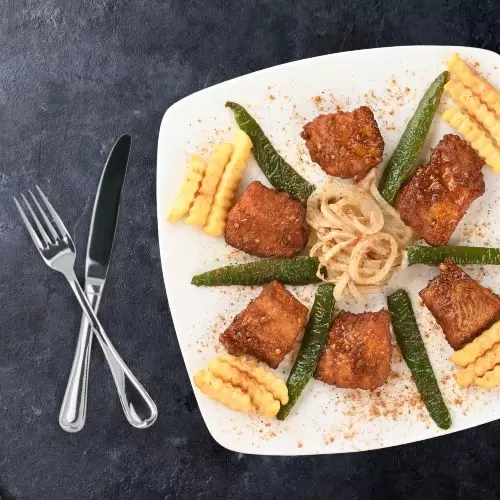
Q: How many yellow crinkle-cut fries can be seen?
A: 12